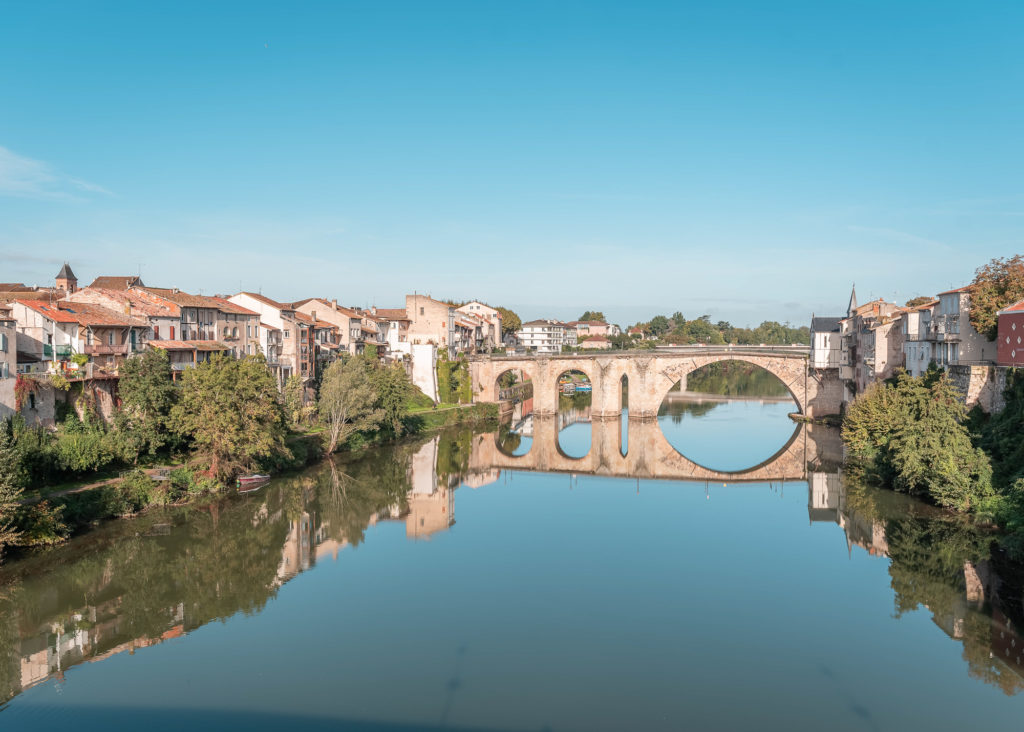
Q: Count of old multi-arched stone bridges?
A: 1